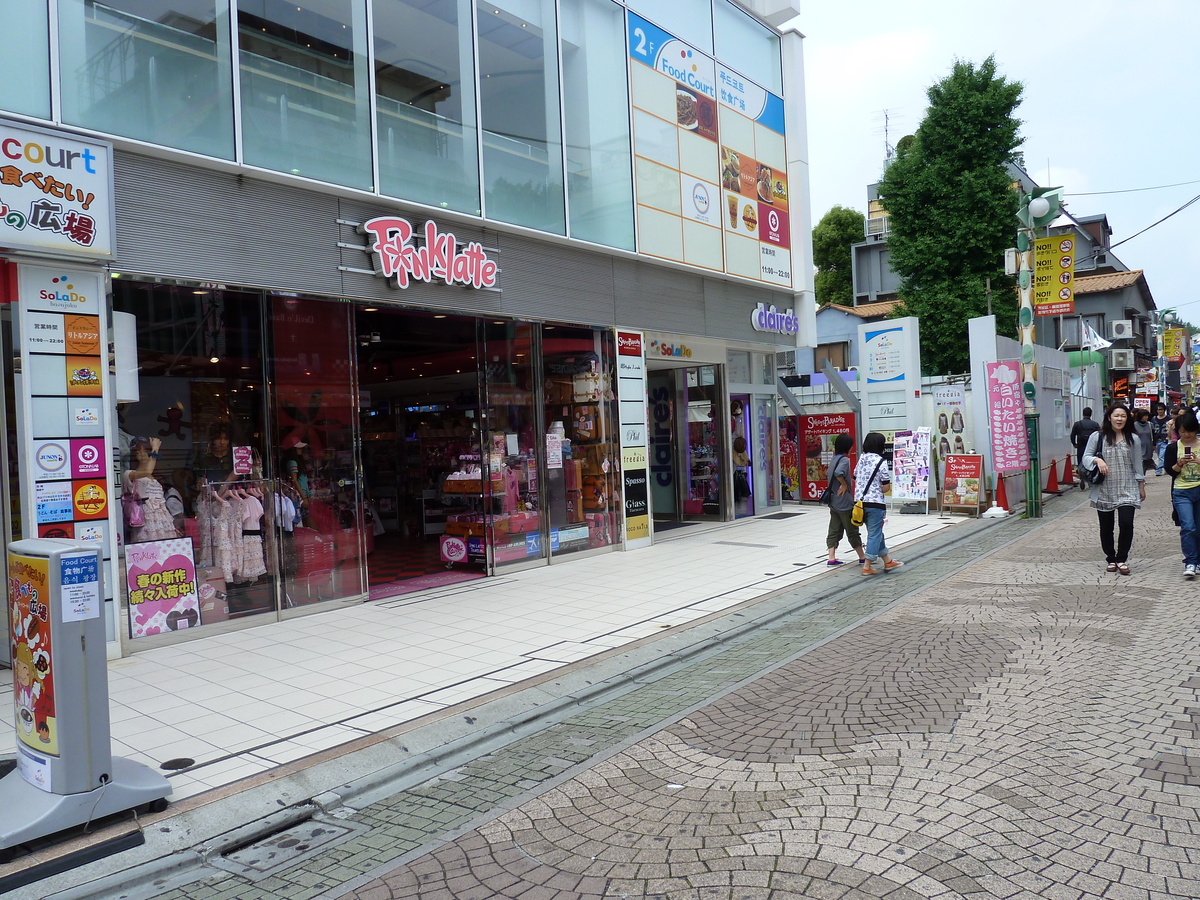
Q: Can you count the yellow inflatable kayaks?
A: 0